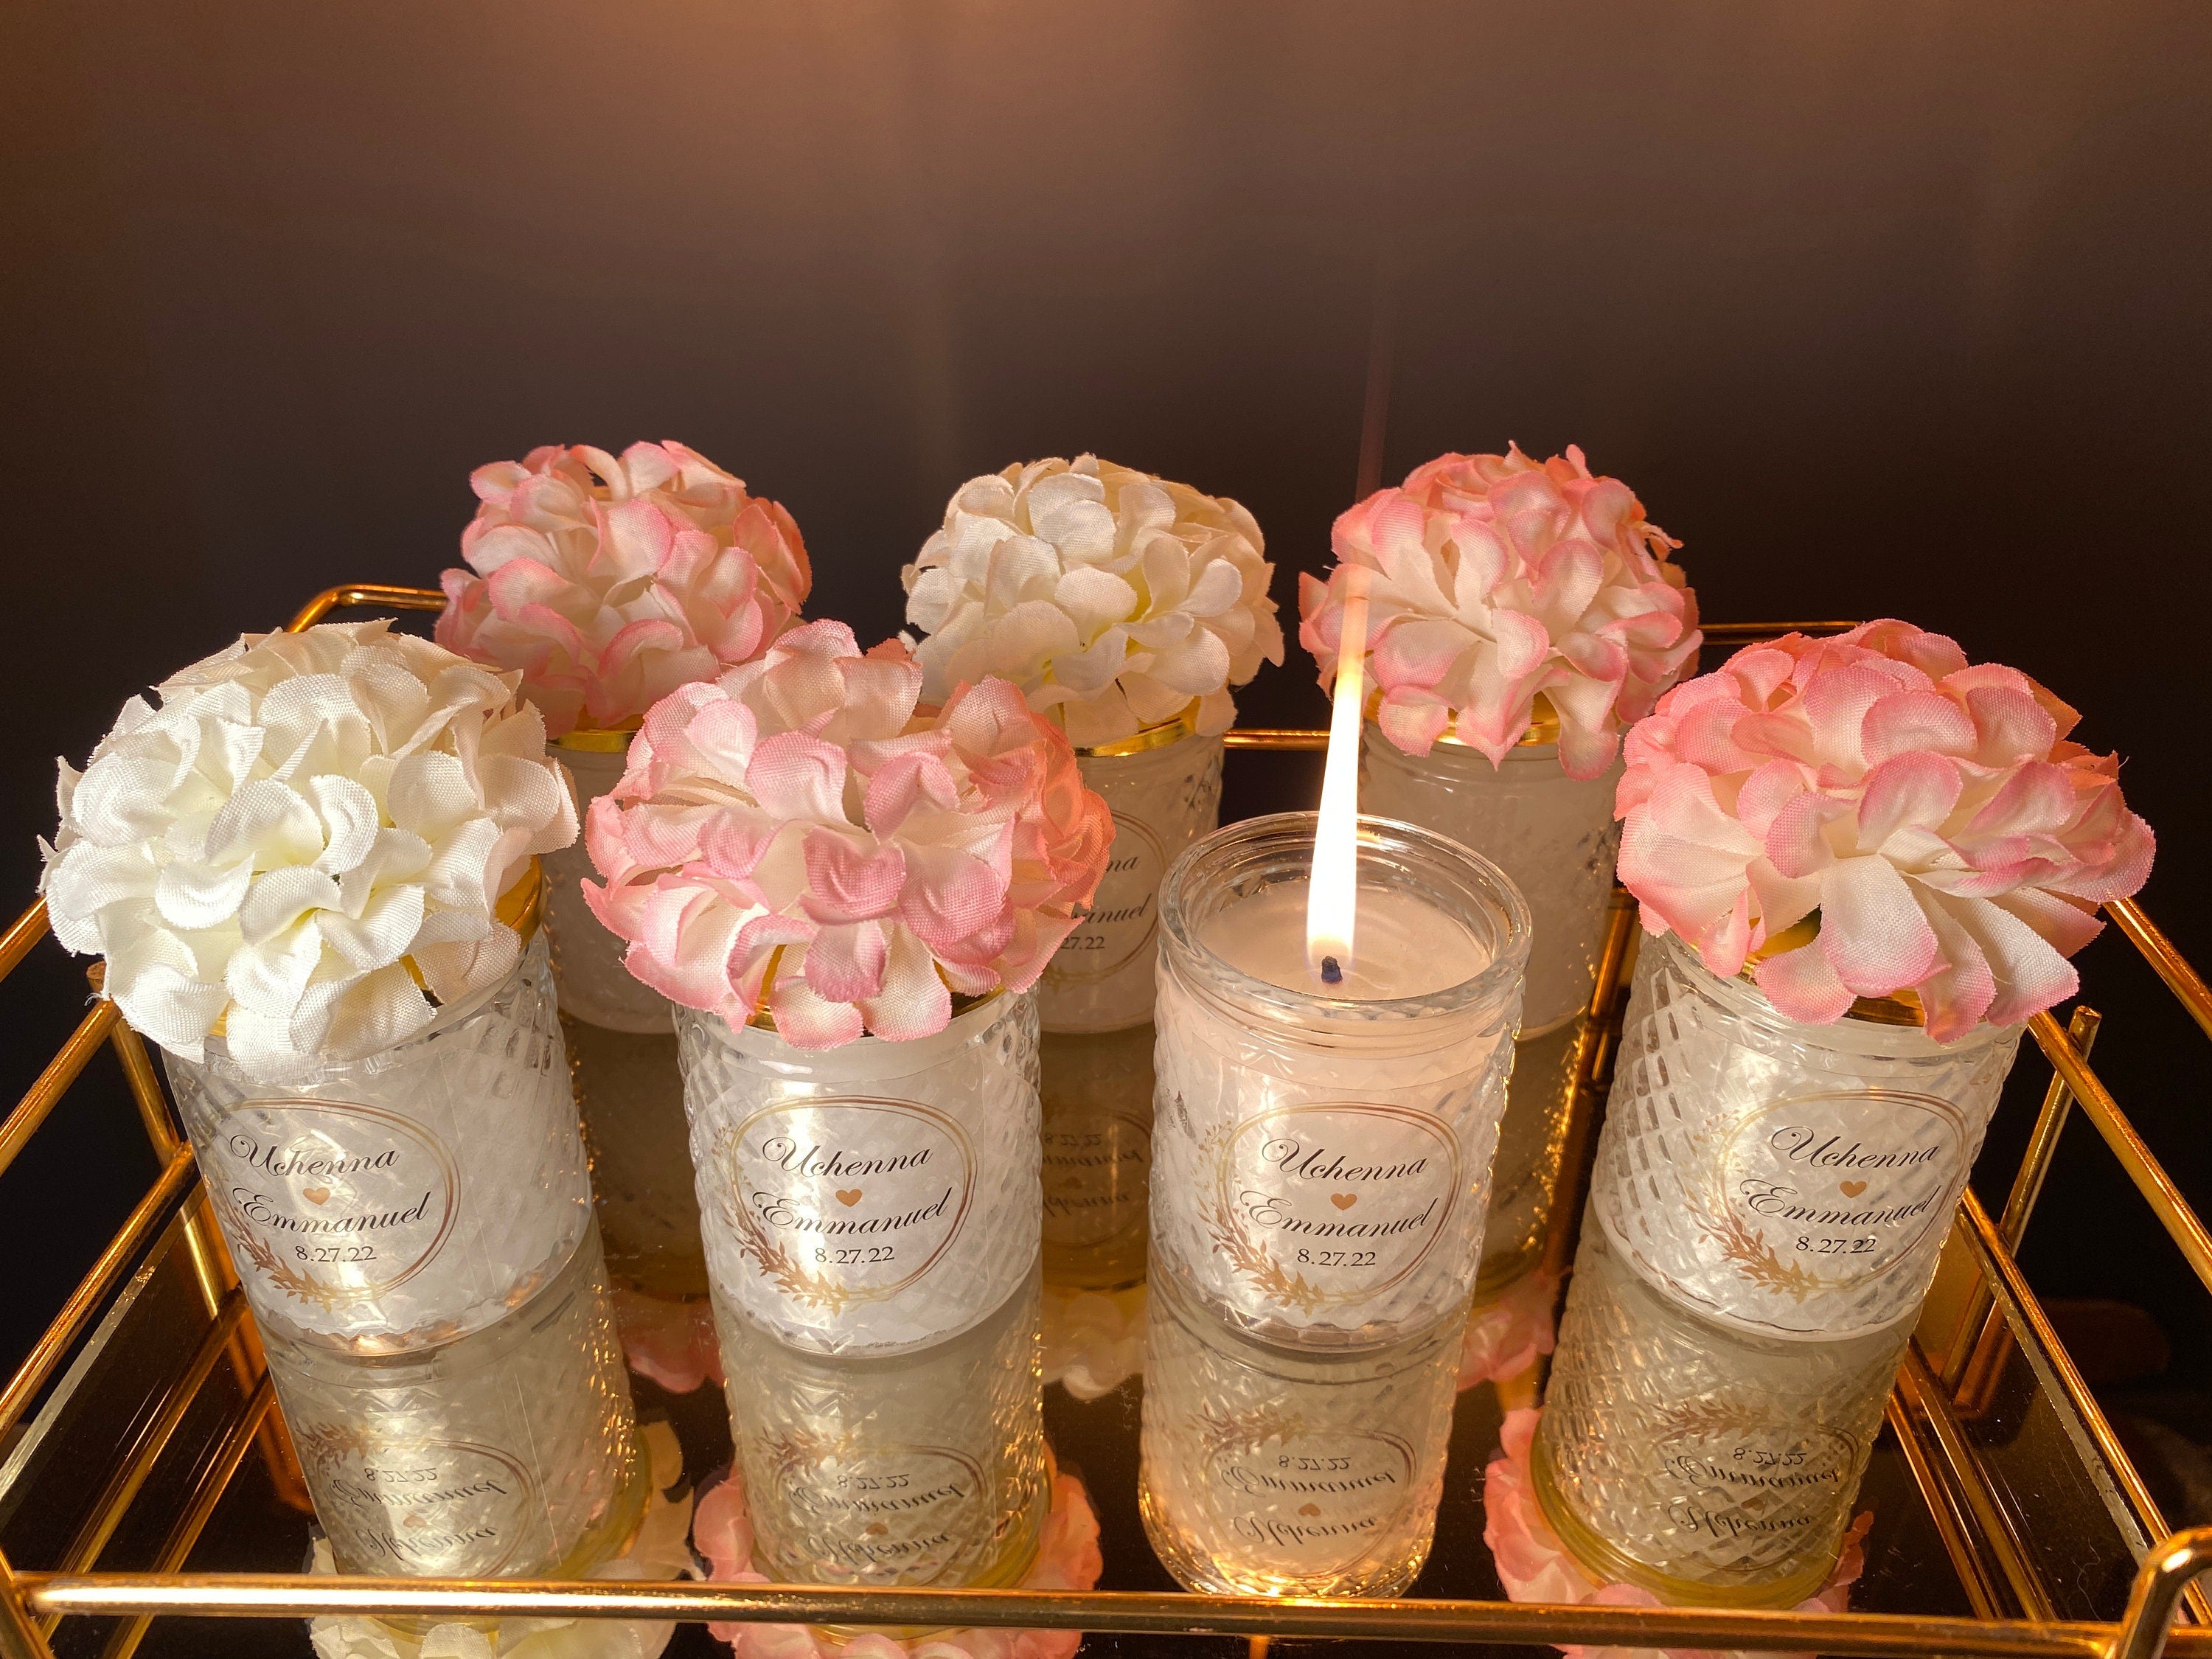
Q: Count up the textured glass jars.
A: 7